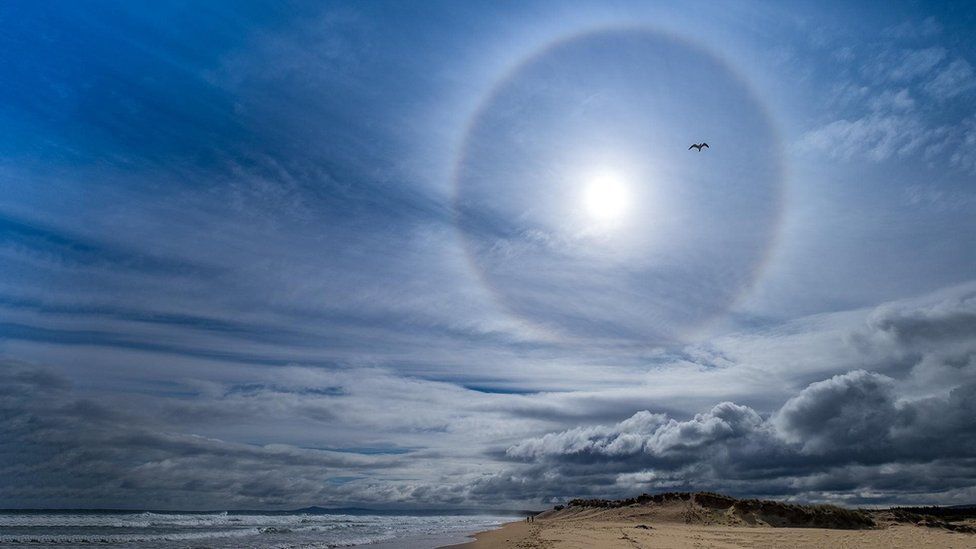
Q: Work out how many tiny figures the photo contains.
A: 2